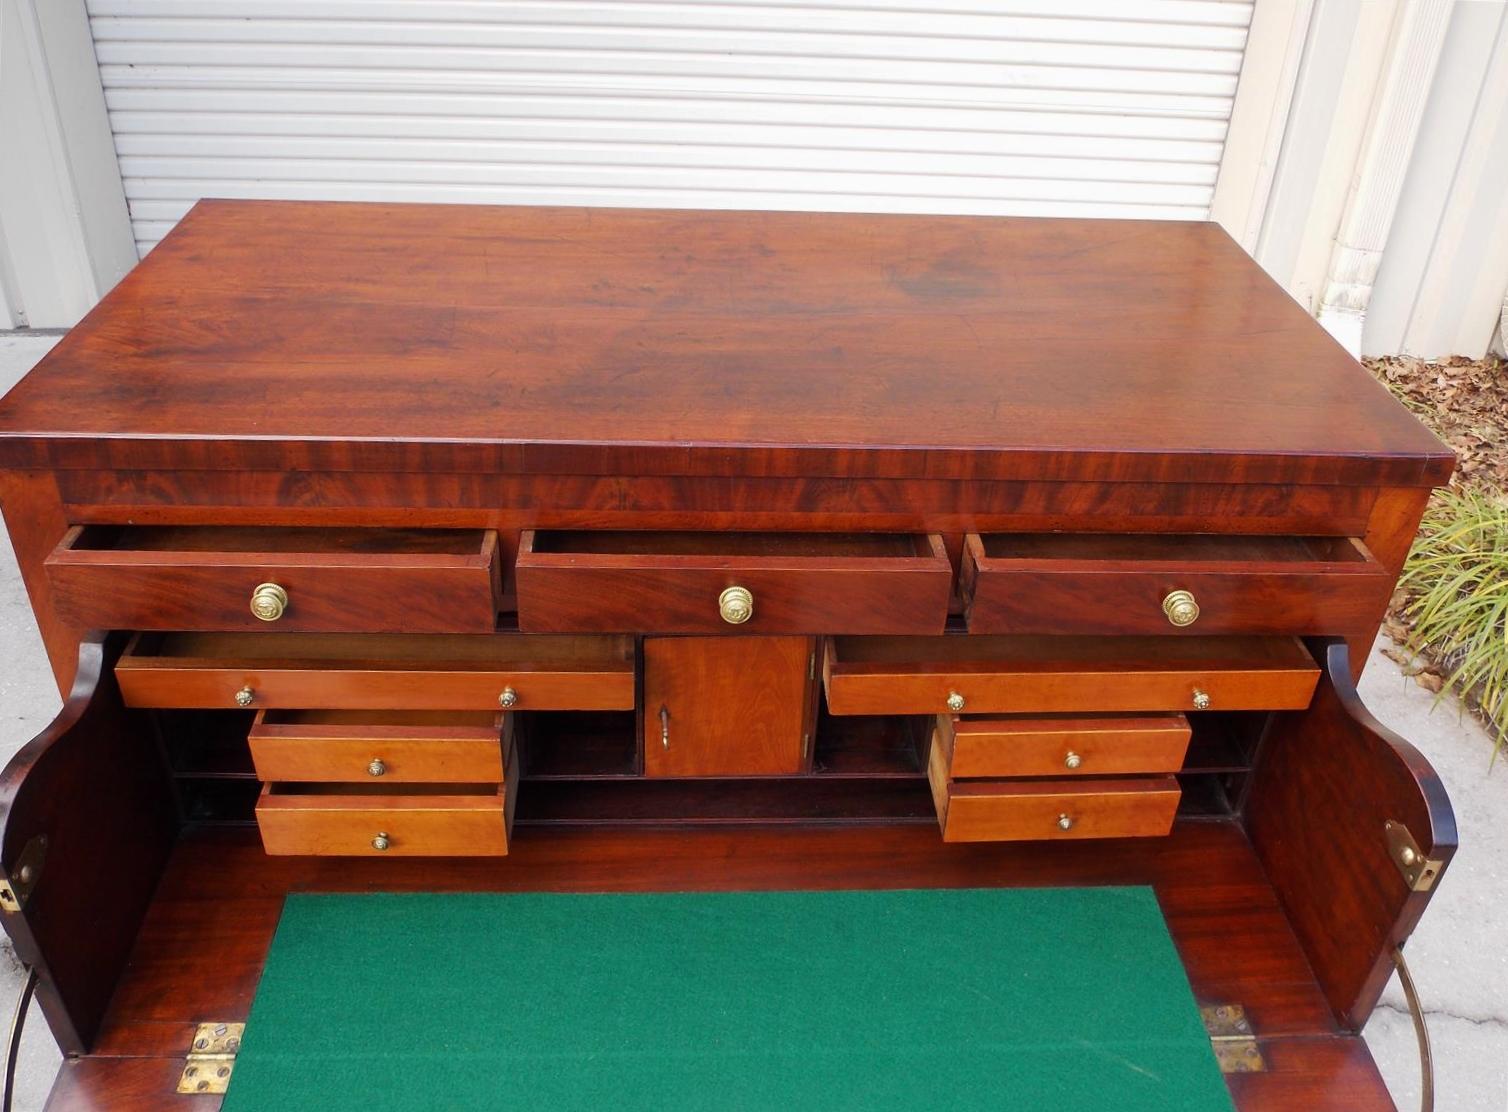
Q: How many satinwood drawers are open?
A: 6